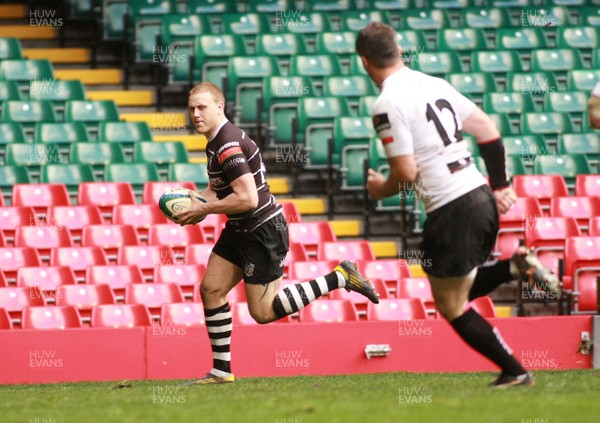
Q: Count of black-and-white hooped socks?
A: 2